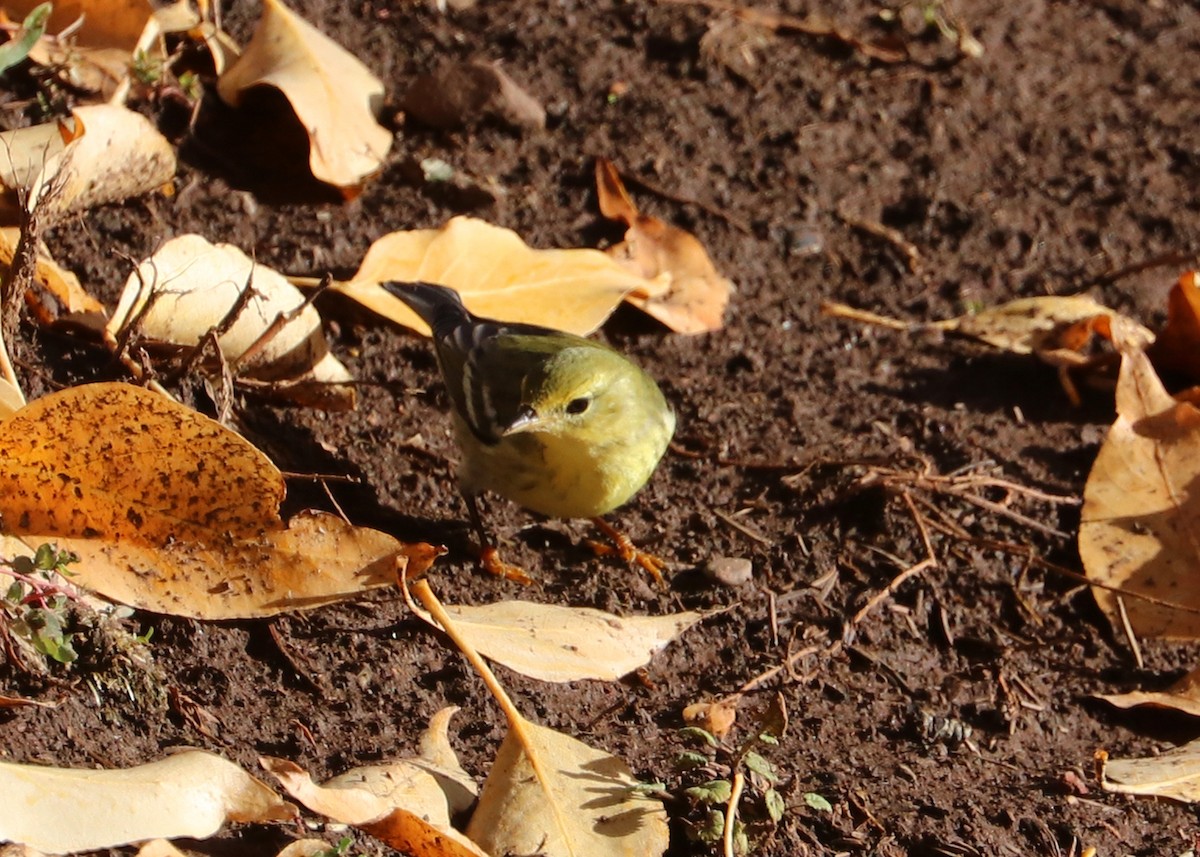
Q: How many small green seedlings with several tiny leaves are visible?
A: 2